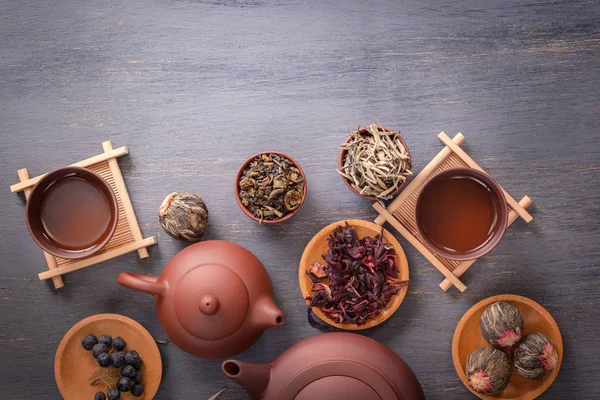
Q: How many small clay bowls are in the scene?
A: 2